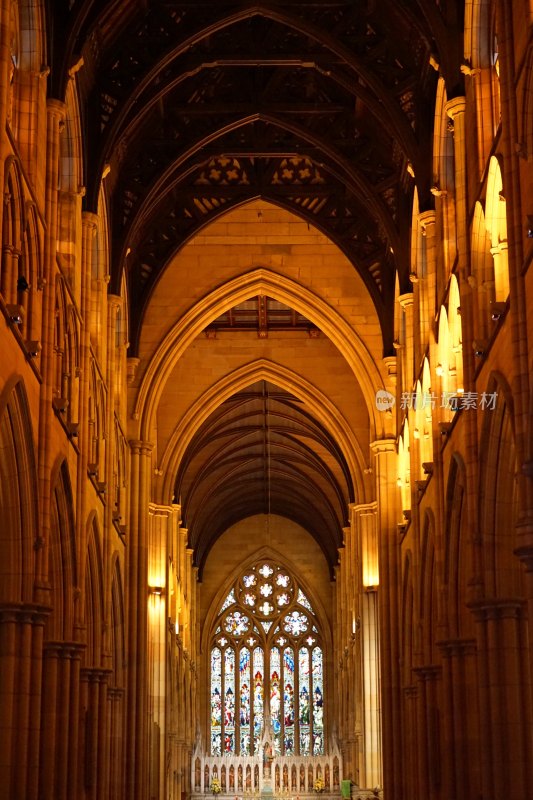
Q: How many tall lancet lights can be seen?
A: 8